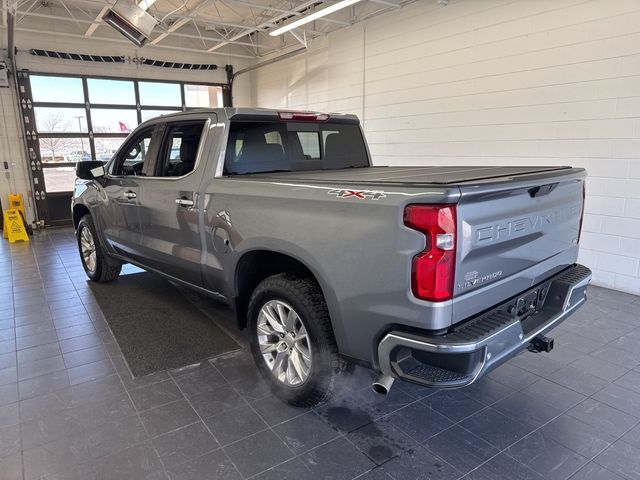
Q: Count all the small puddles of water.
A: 2